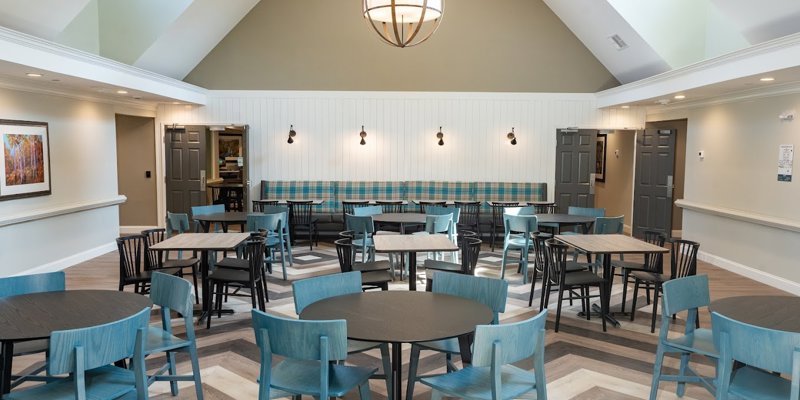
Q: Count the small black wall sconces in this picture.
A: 4